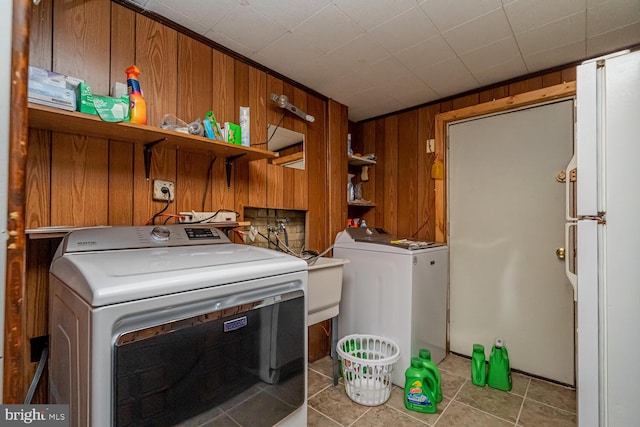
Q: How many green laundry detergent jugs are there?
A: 4